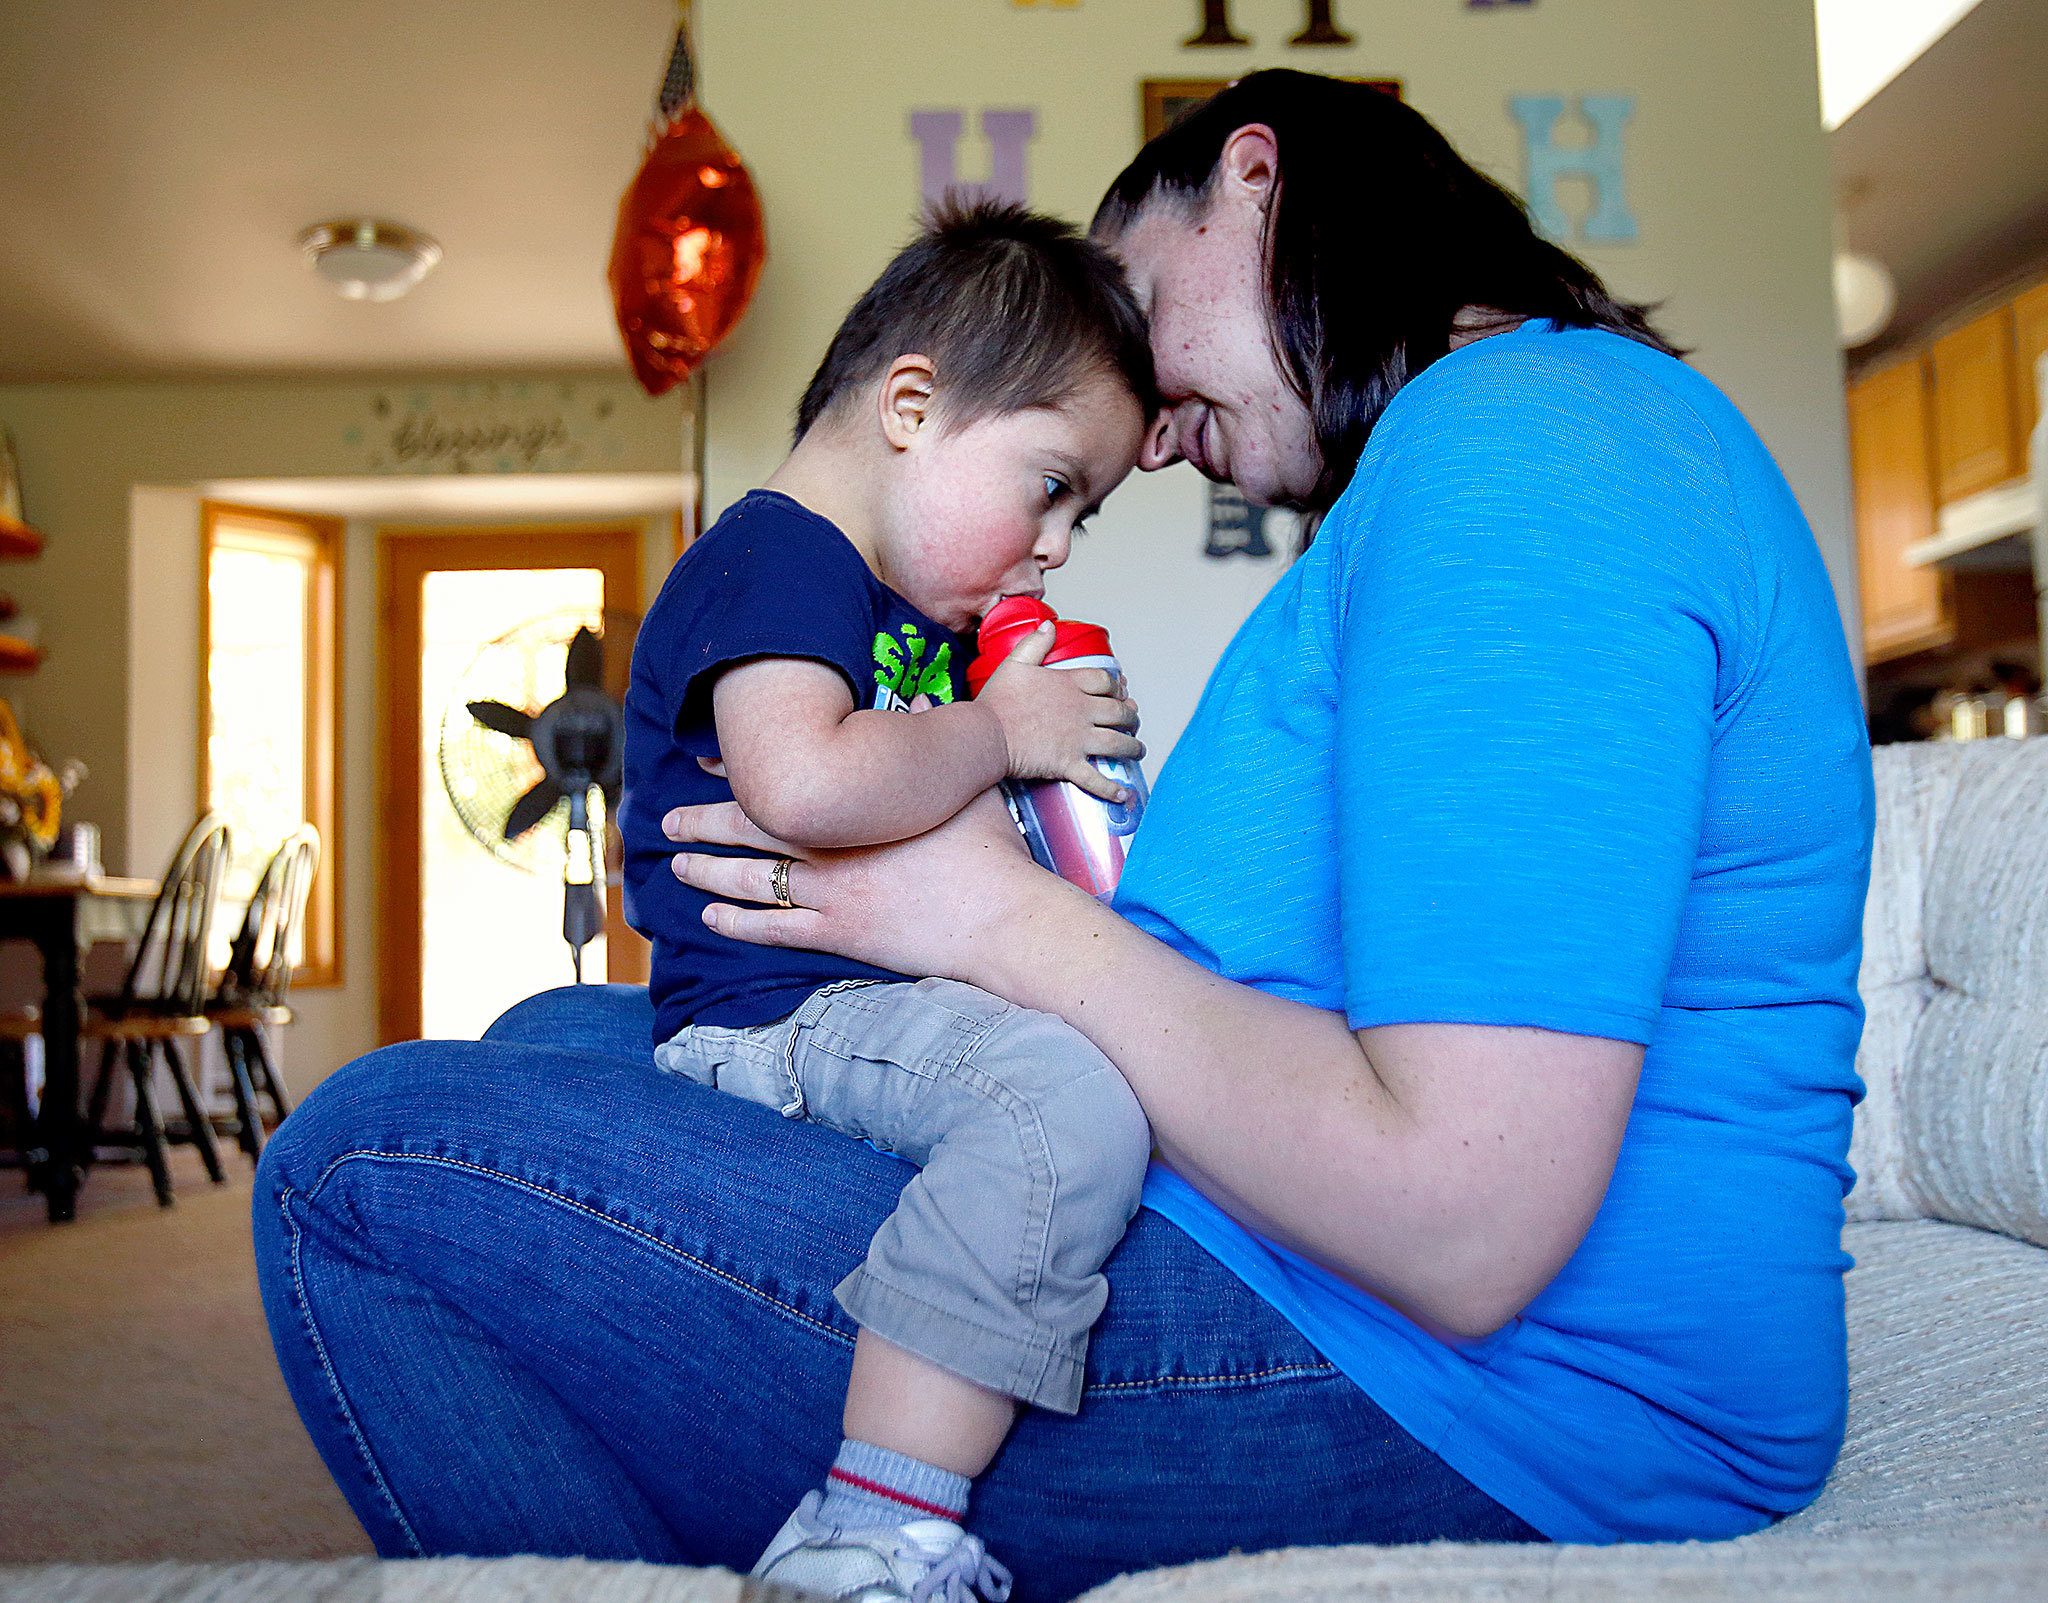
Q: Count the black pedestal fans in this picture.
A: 1